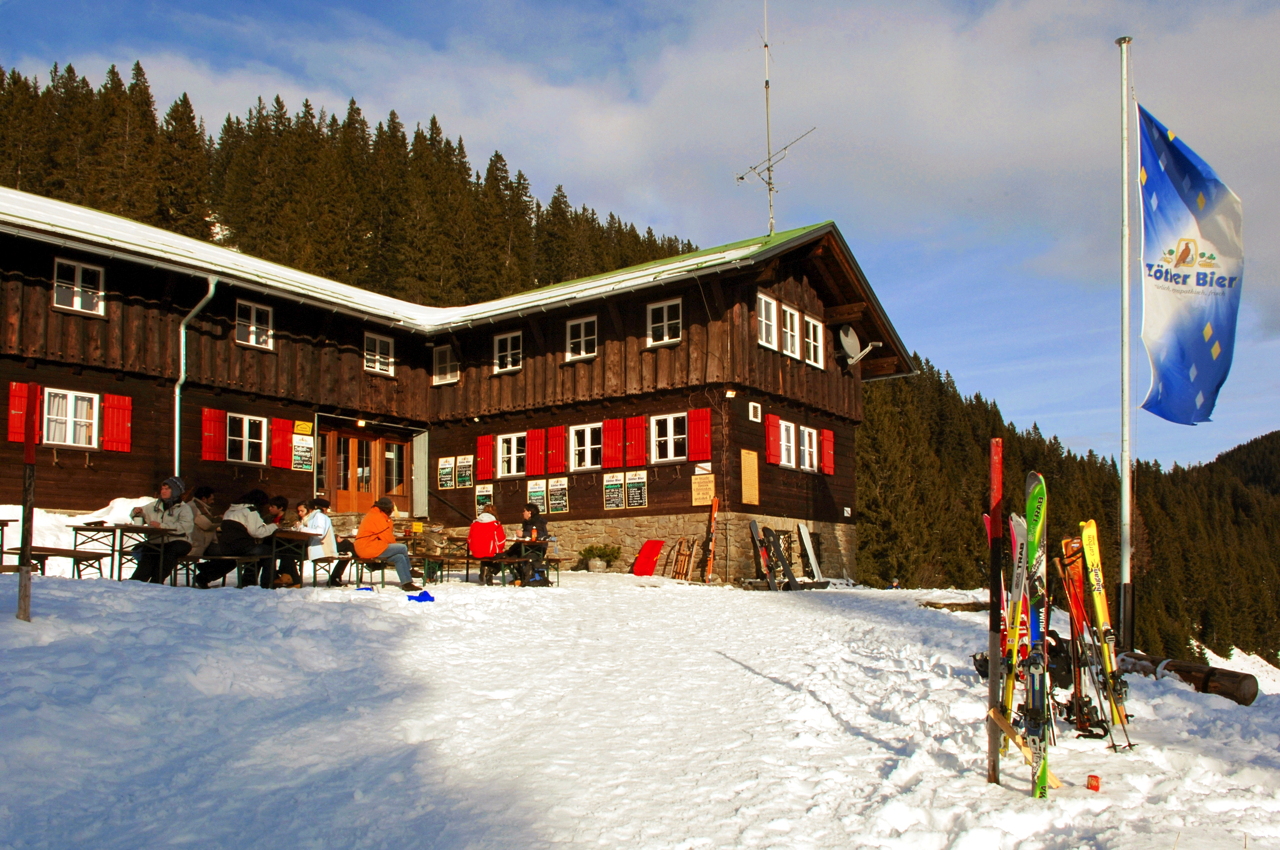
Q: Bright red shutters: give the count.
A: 12